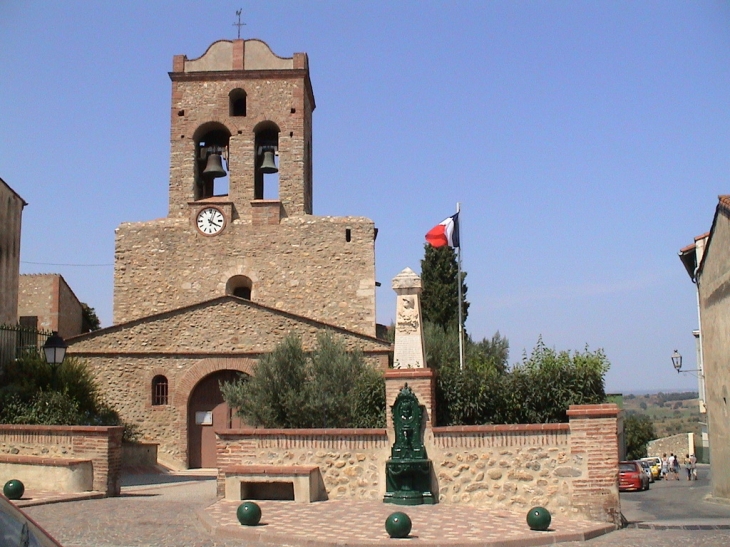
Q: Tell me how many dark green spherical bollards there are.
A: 4